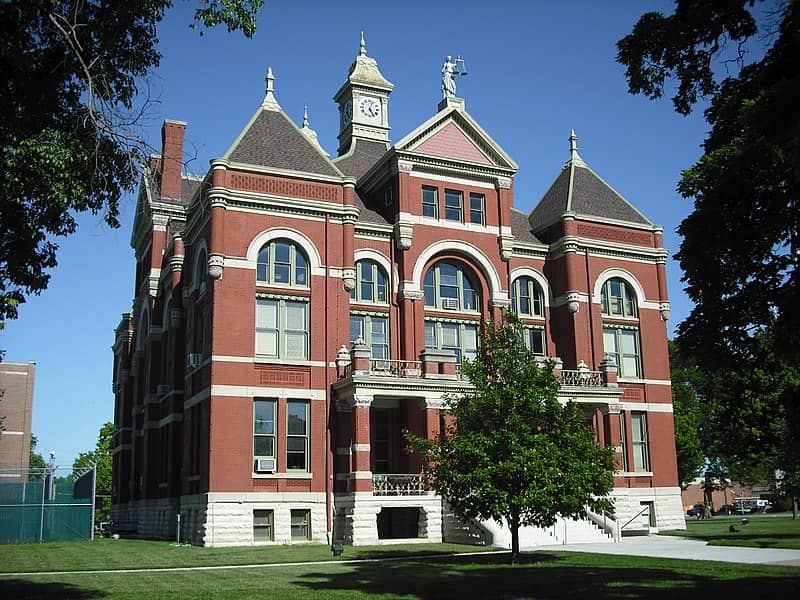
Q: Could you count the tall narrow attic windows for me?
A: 3